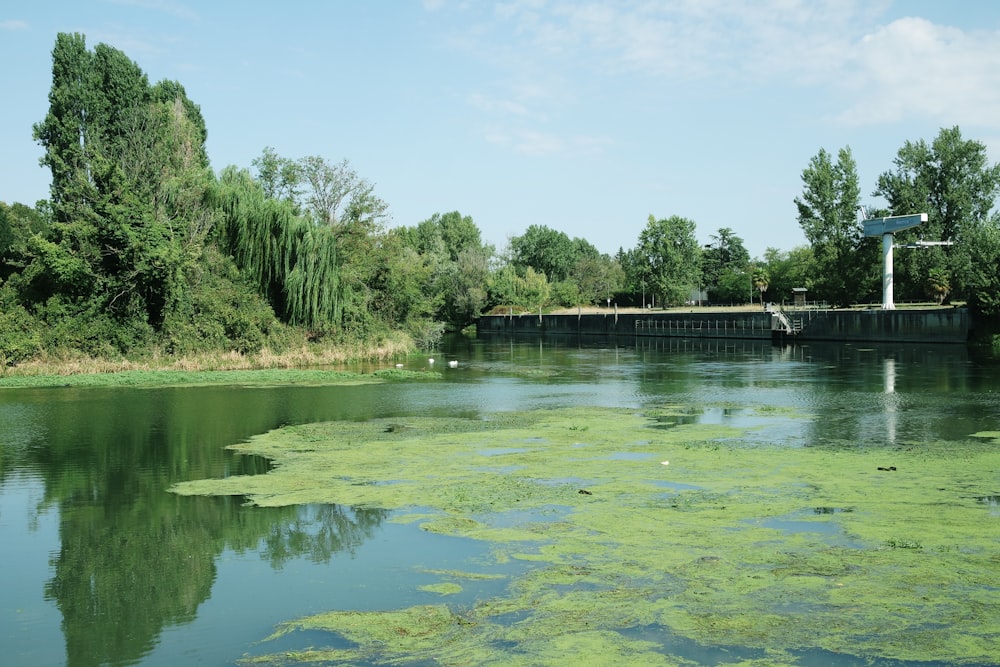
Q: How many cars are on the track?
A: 0